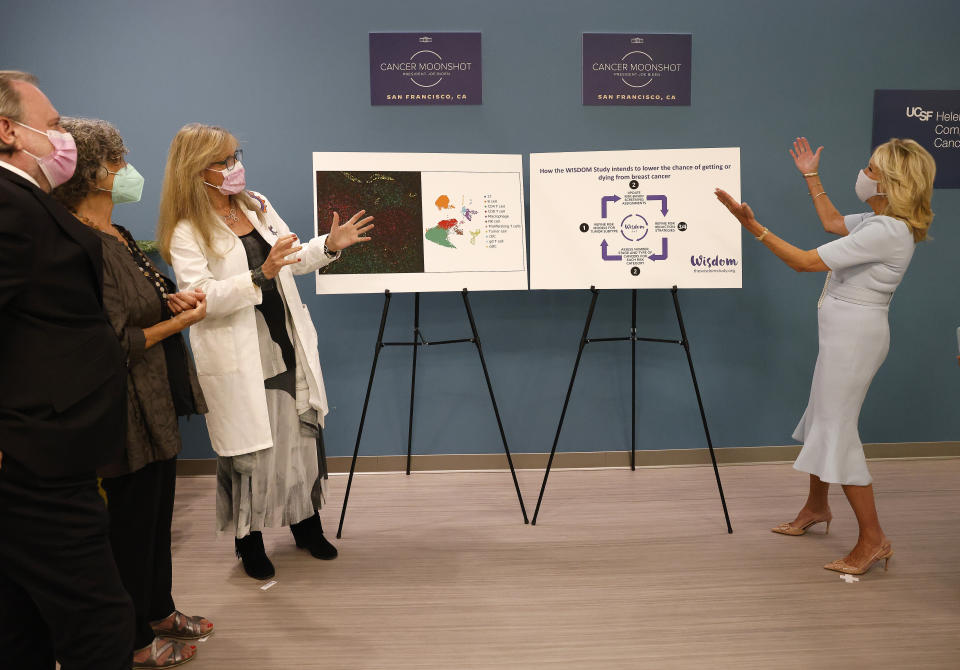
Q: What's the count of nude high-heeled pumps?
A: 2